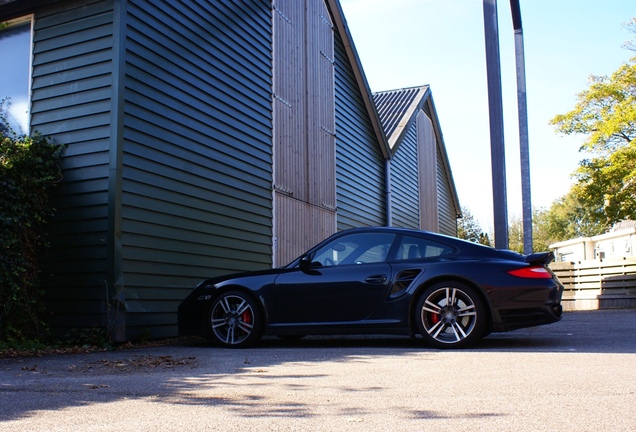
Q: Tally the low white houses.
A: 1